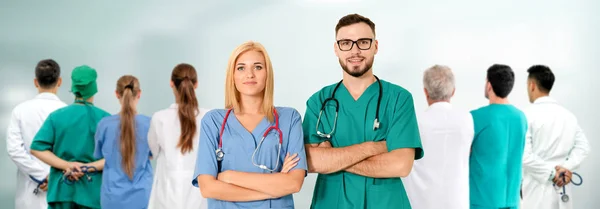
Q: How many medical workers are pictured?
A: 9